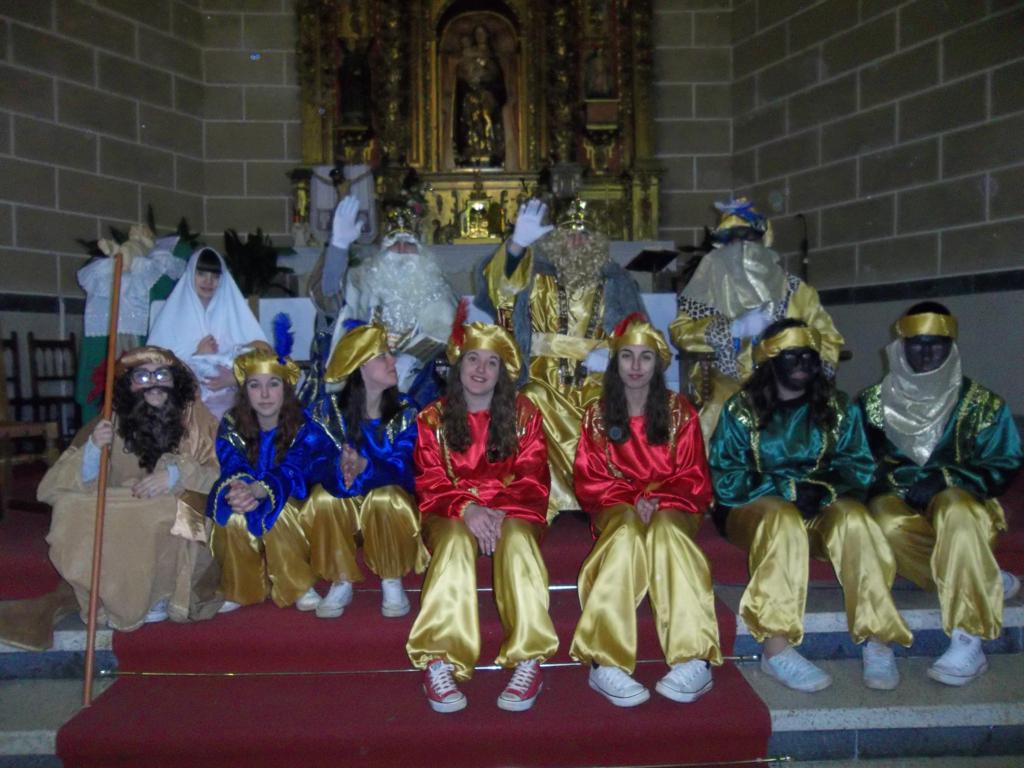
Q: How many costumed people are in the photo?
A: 11